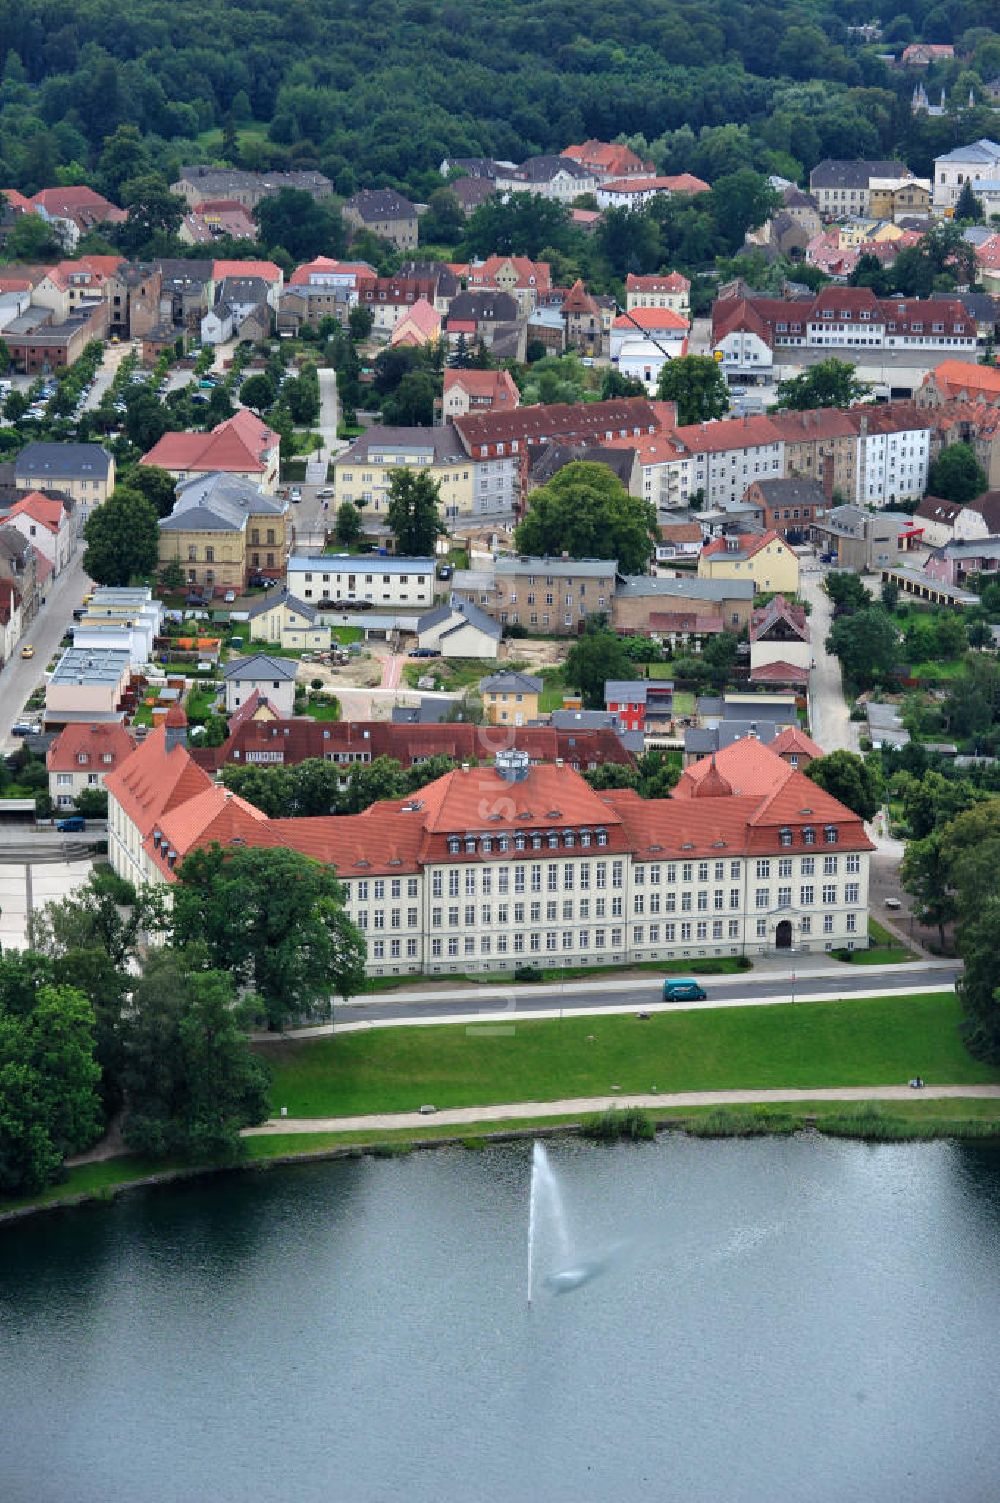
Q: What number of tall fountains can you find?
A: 1